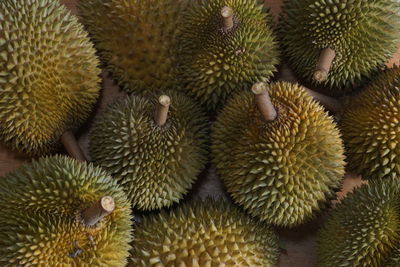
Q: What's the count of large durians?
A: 10